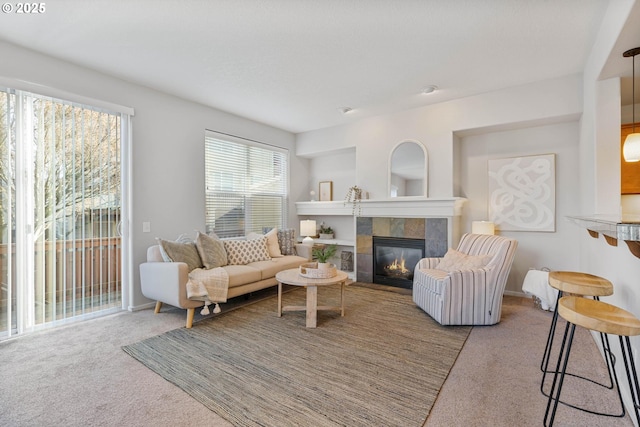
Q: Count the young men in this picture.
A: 0